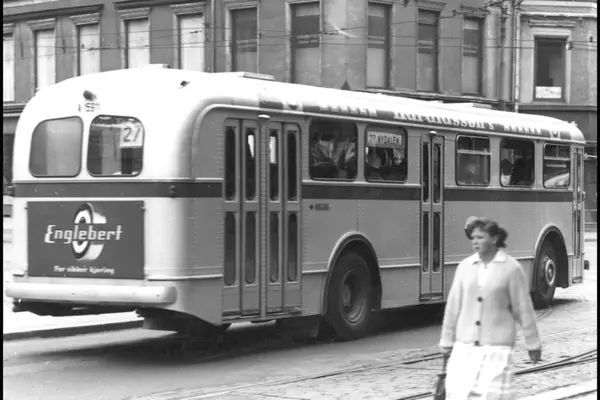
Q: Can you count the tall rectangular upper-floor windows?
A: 11